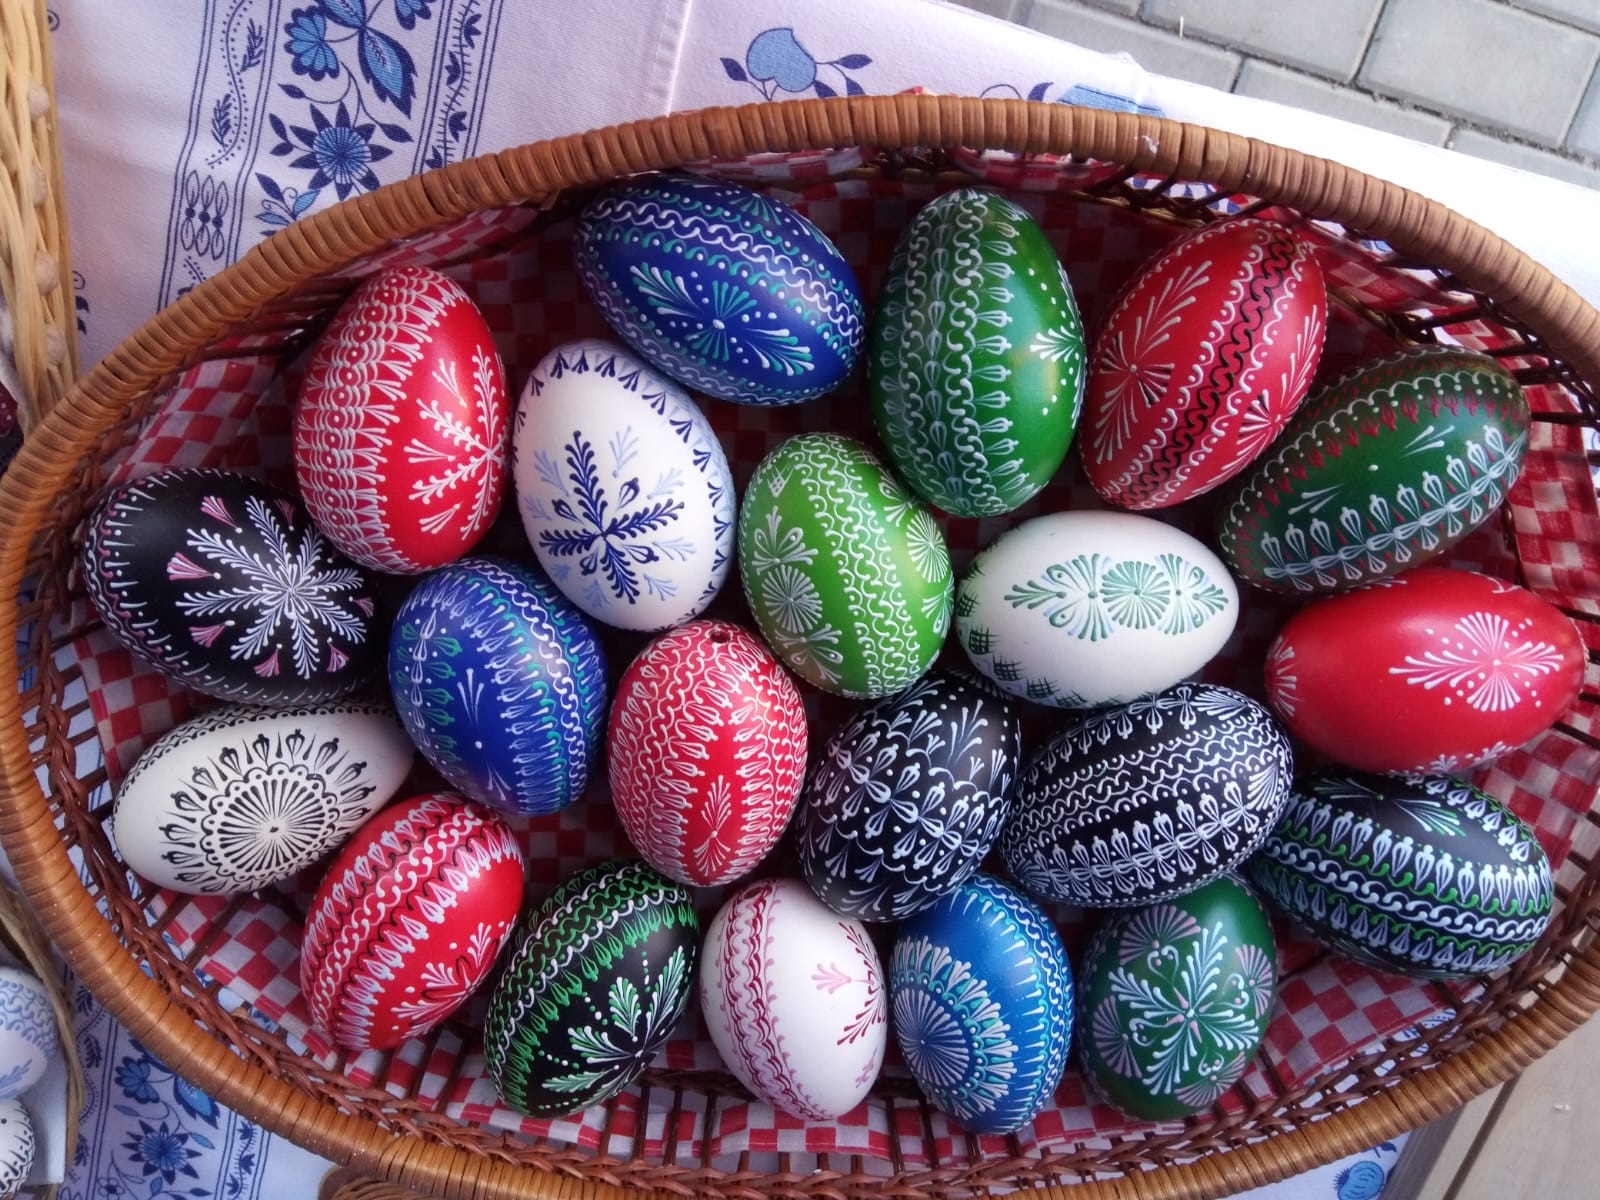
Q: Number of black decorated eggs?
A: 5